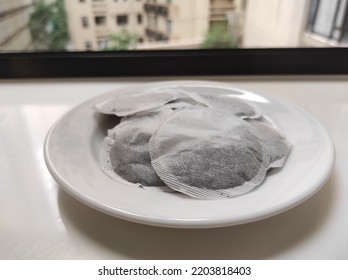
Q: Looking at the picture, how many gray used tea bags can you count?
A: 5